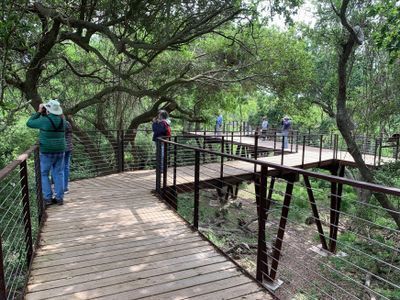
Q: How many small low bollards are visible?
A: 0